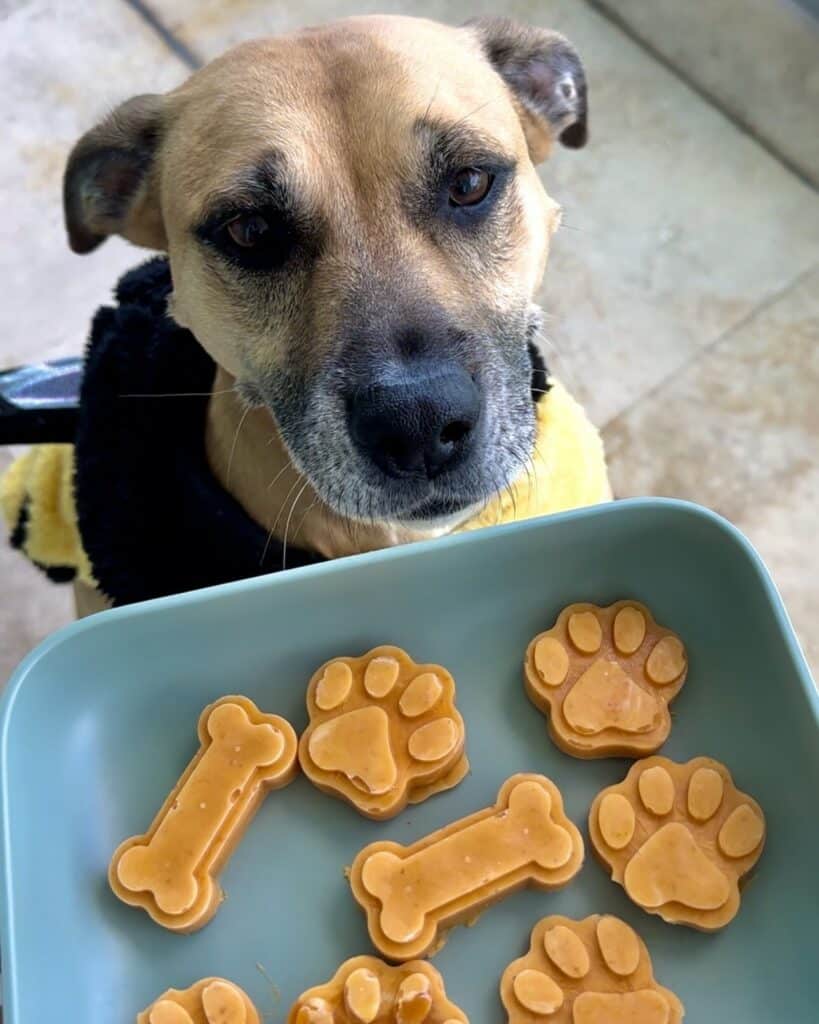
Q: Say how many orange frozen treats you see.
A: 8